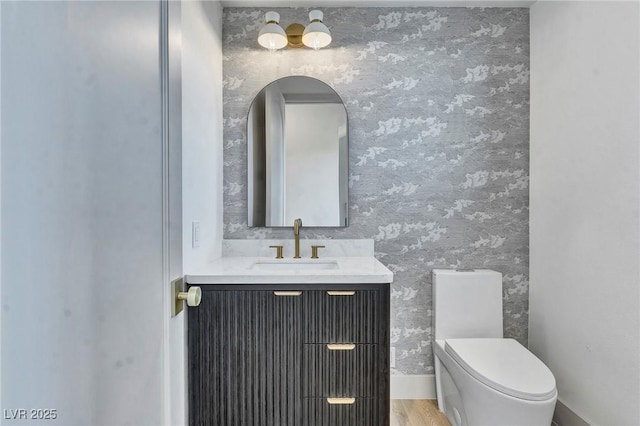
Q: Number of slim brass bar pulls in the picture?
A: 4